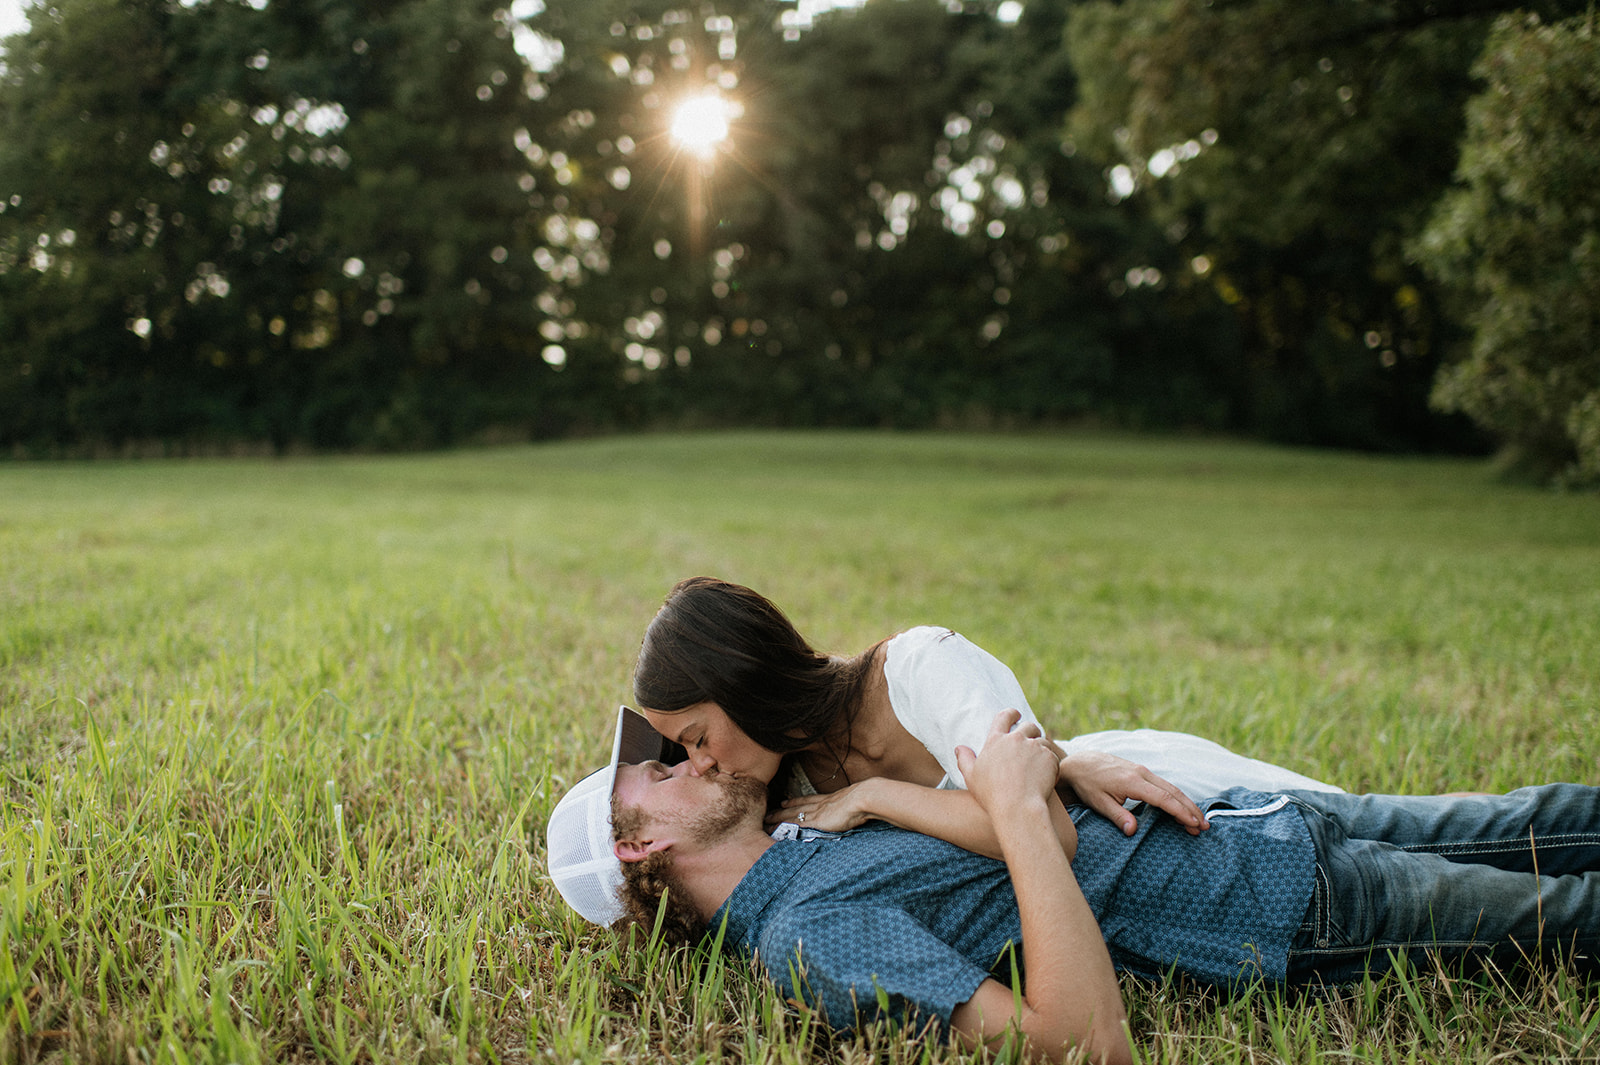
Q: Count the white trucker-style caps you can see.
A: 1